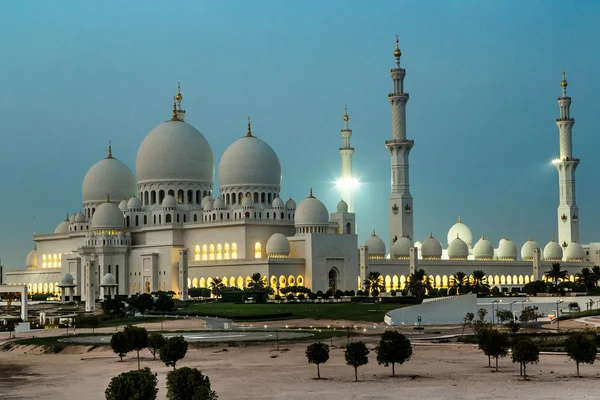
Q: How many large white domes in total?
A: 3